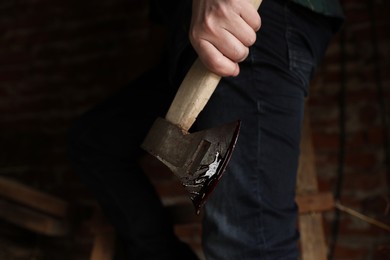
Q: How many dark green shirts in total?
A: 1